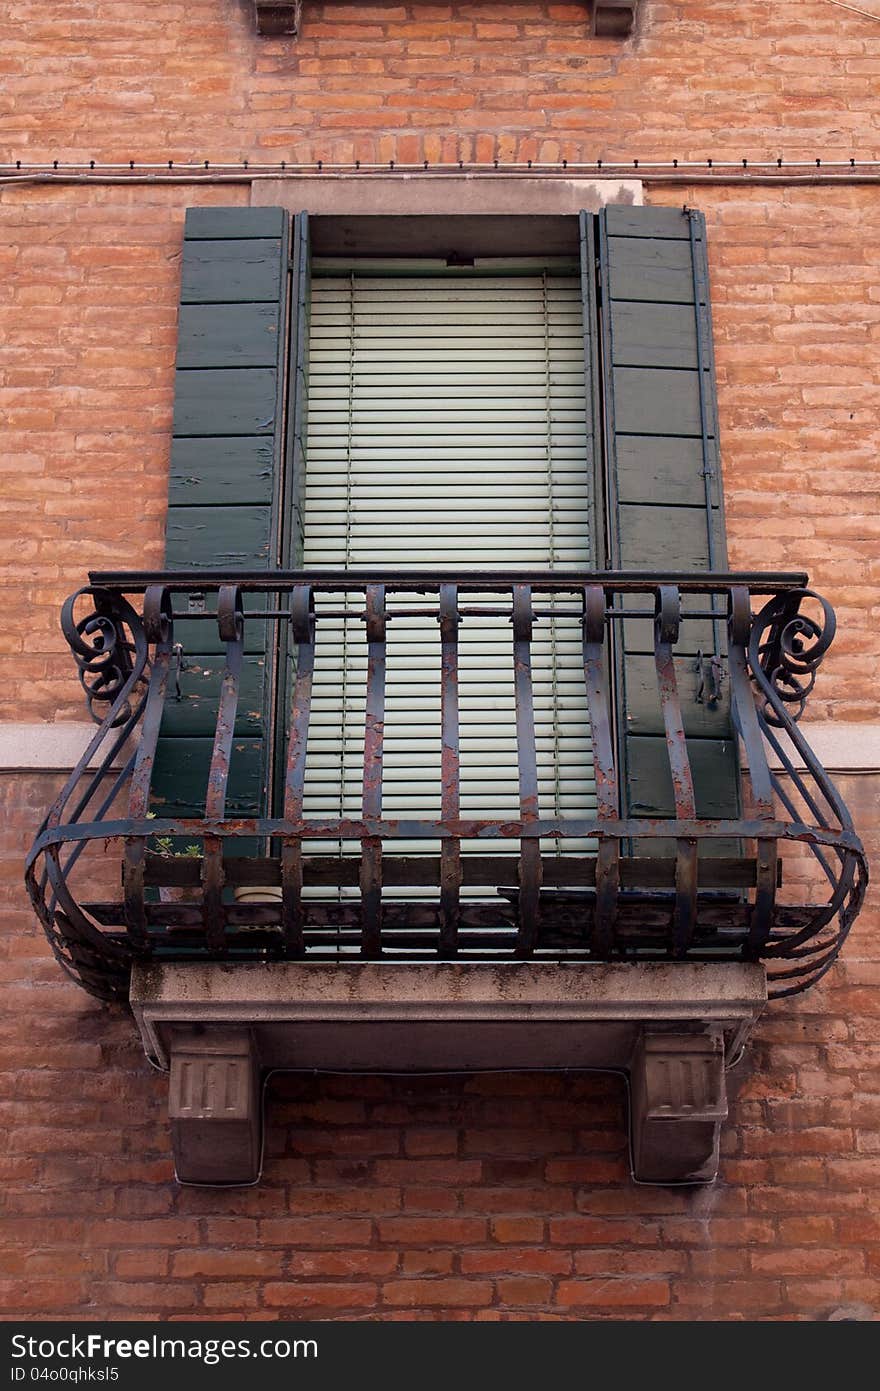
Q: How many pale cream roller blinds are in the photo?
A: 1